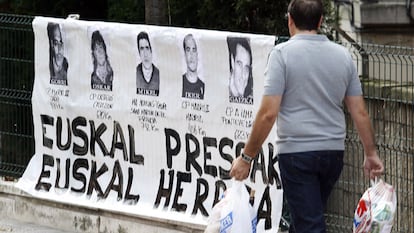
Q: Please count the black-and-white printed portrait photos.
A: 5